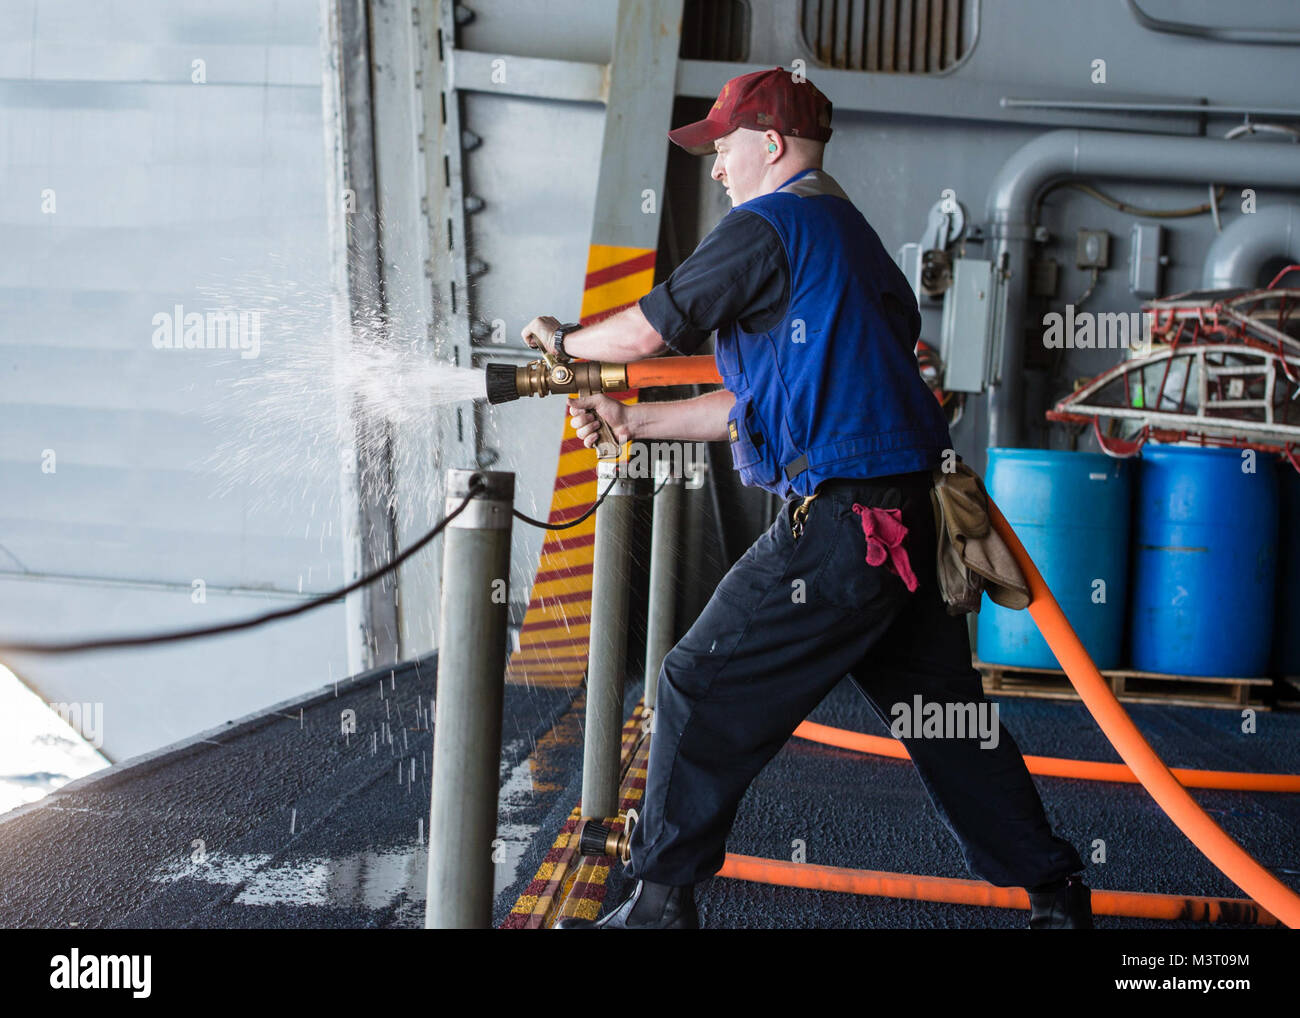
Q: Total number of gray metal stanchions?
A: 3